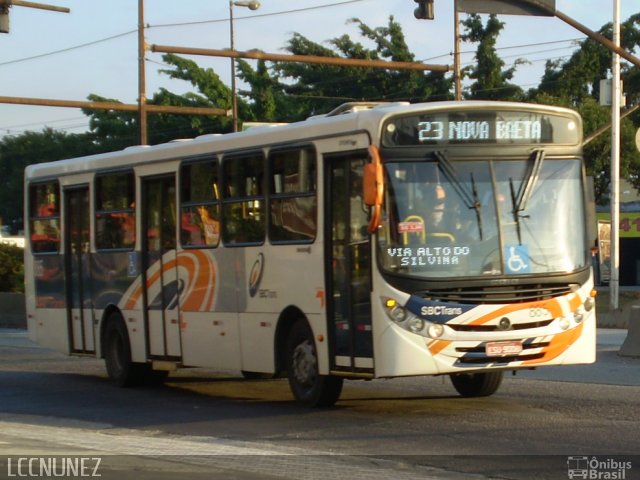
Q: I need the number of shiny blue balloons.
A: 0